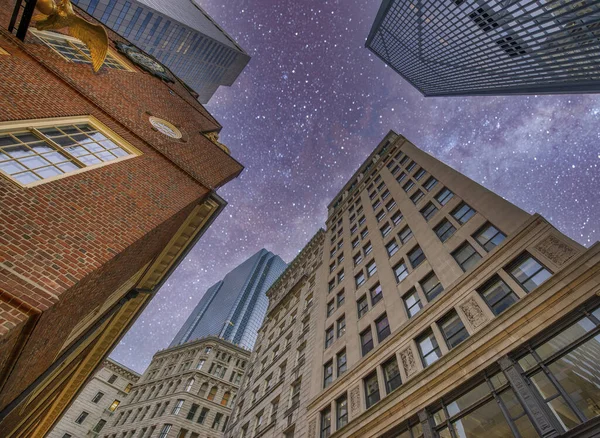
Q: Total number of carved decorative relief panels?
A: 5